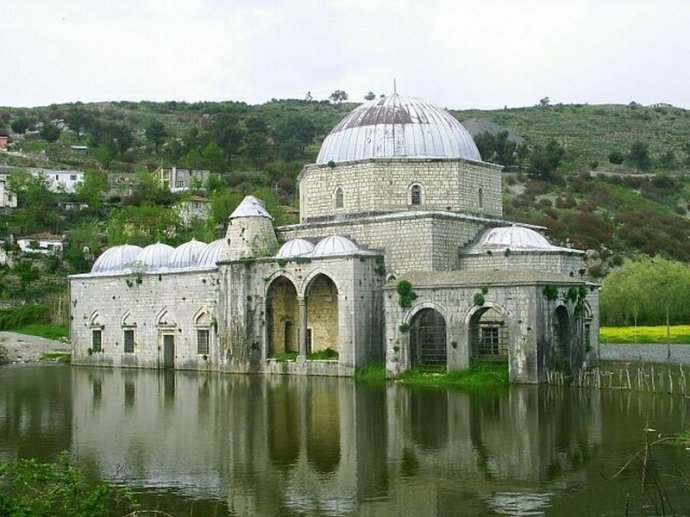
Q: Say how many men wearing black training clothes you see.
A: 0